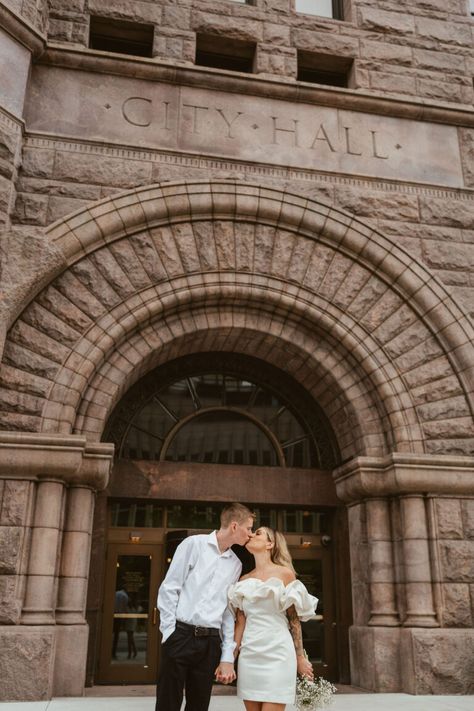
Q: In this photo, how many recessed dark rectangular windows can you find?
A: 3